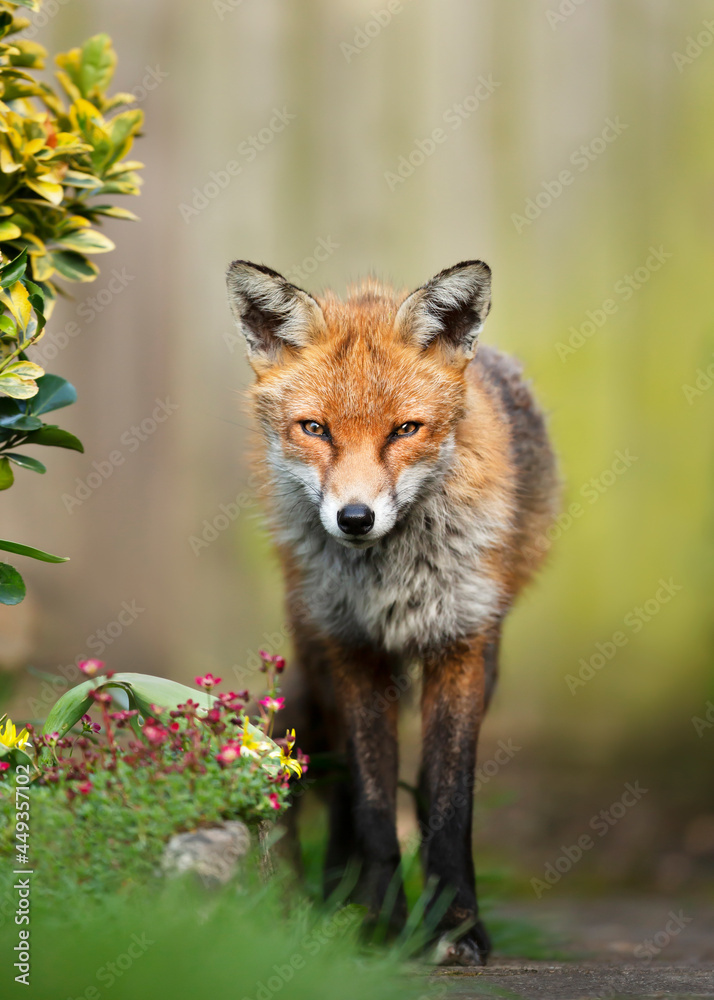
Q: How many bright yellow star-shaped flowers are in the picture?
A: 3